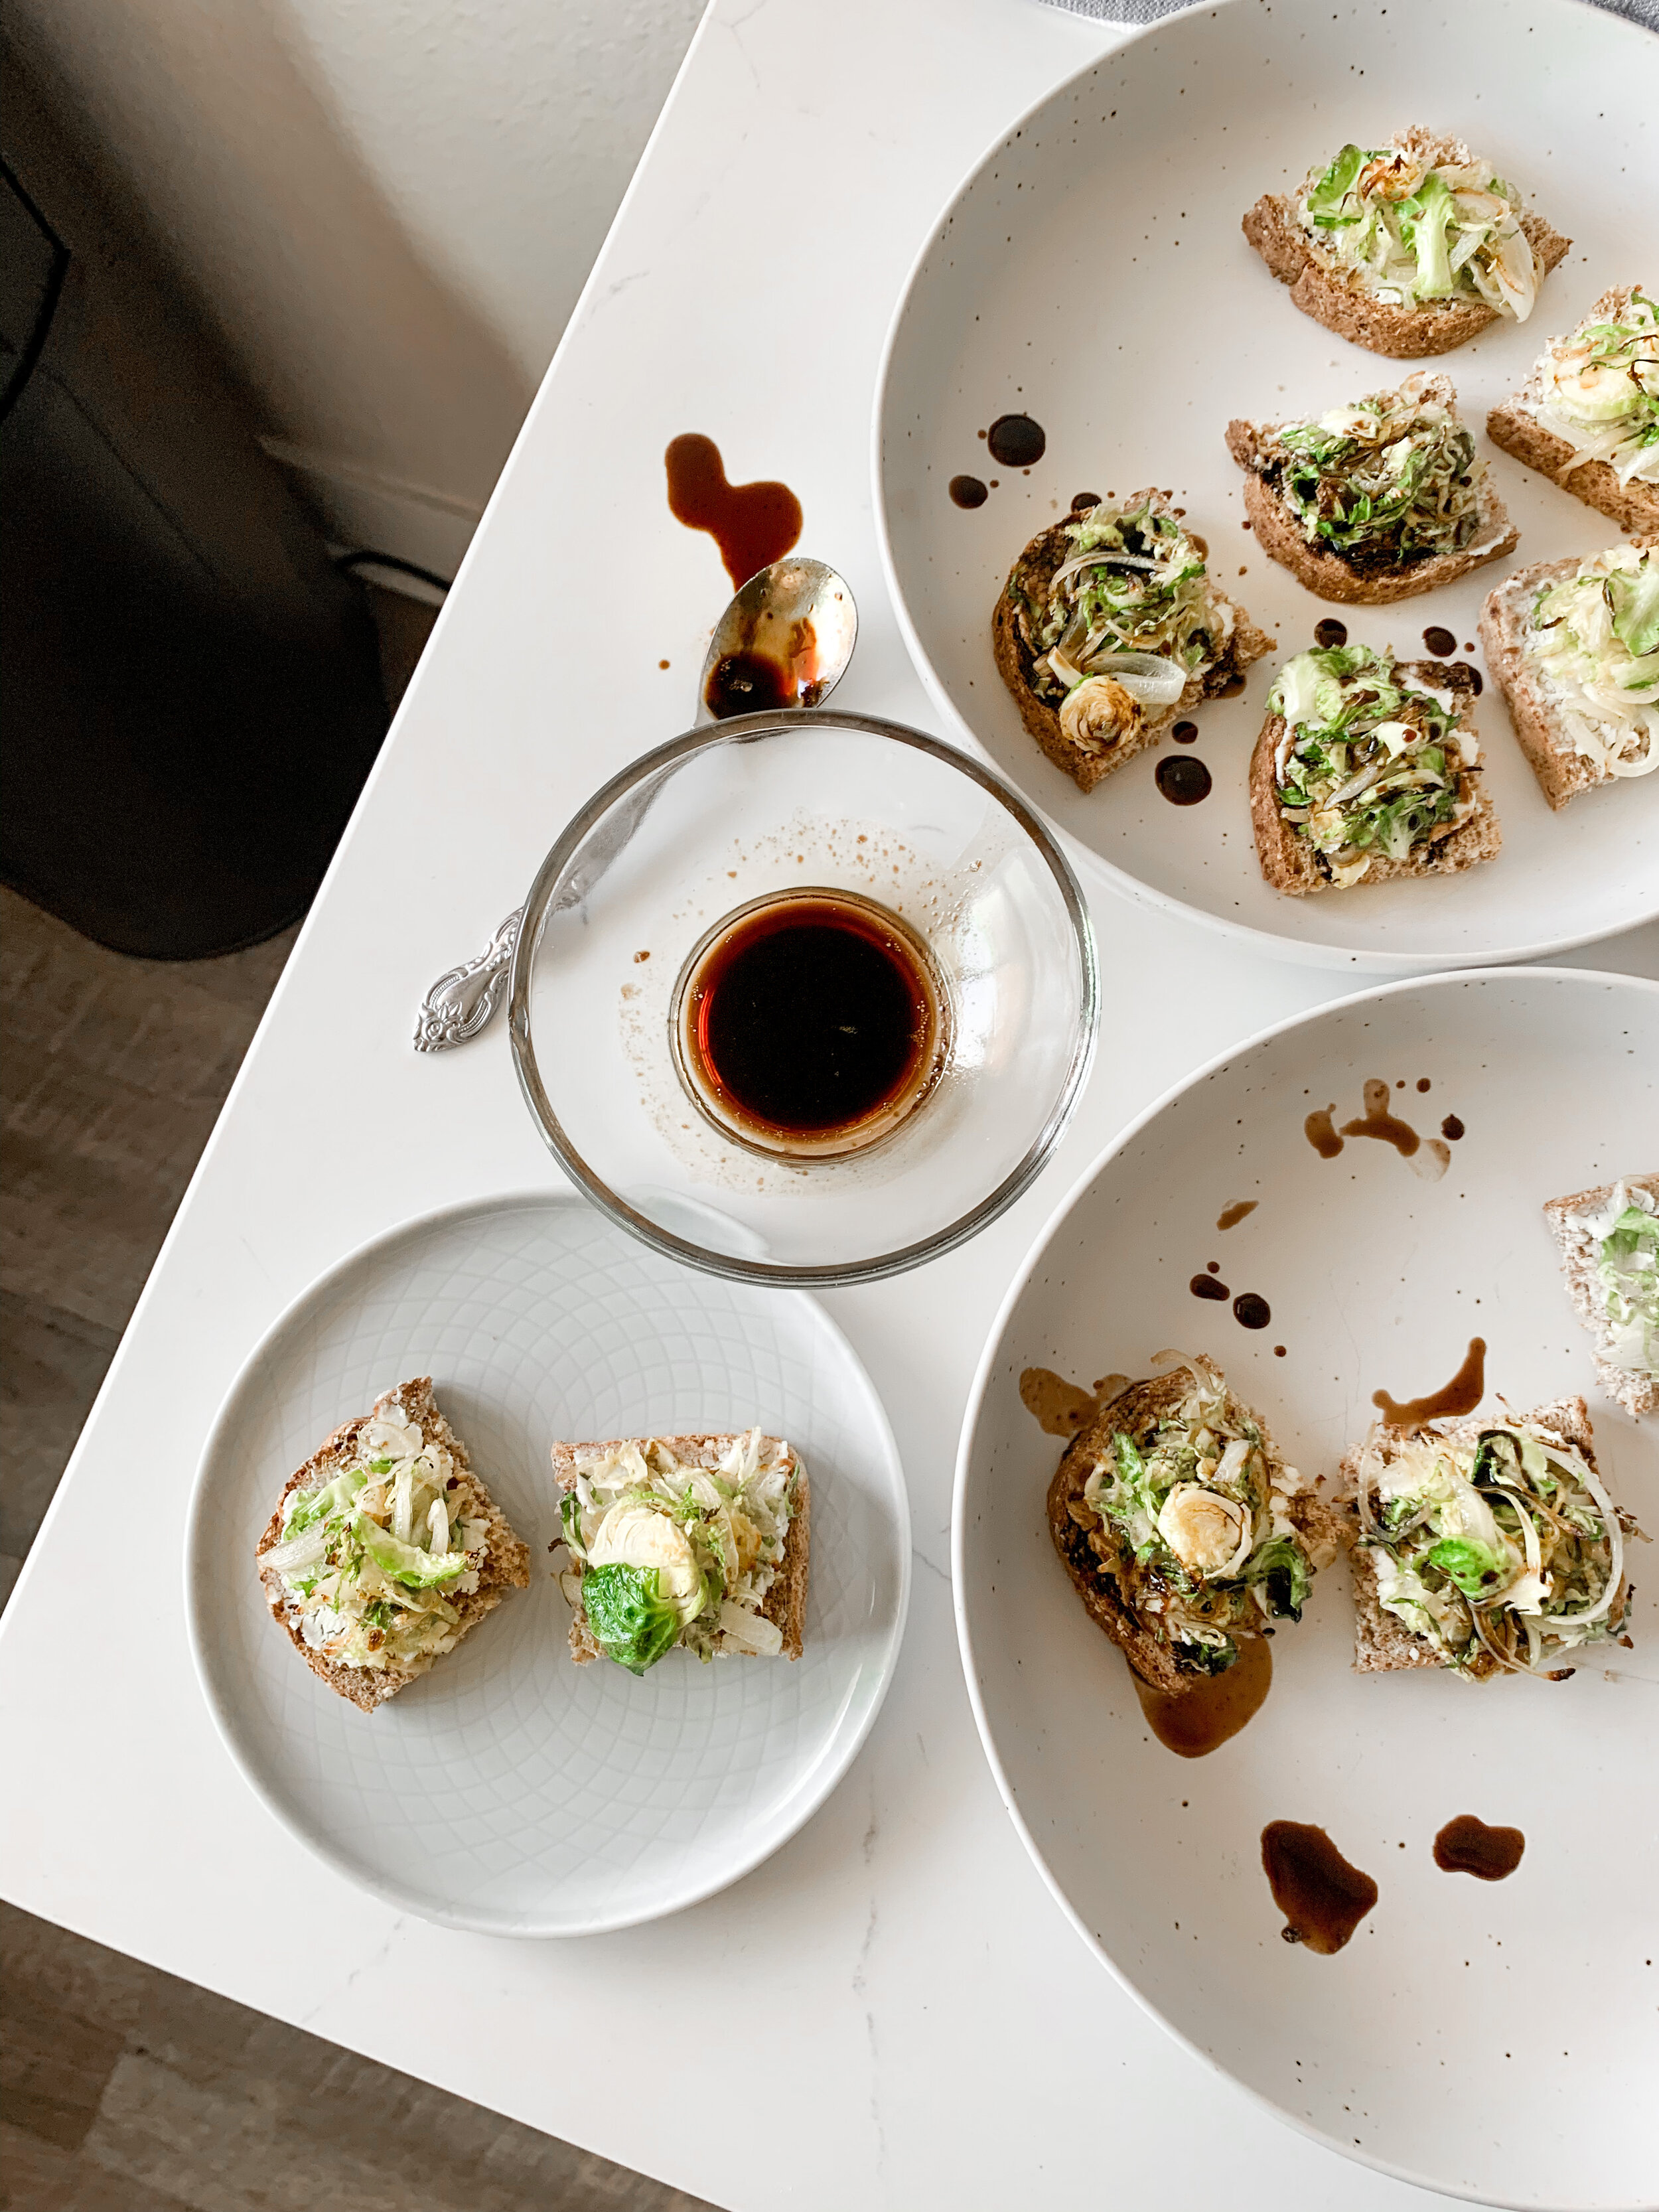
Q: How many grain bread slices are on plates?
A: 11